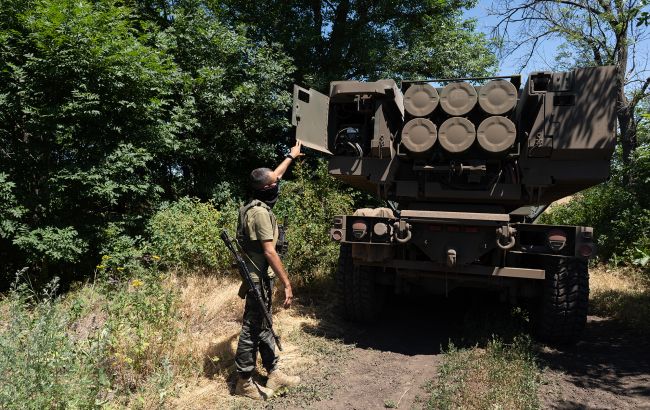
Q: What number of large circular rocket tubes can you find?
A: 6